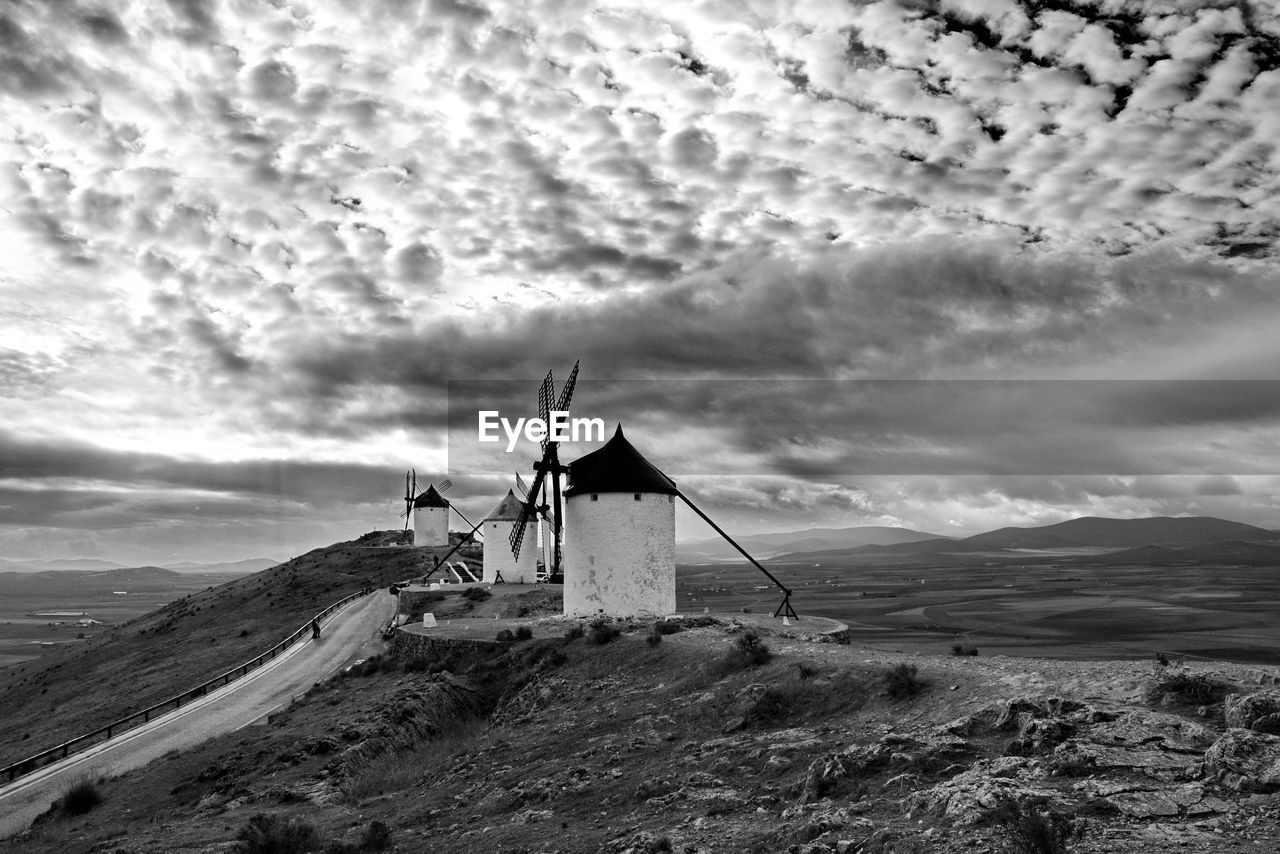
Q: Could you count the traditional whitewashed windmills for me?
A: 3